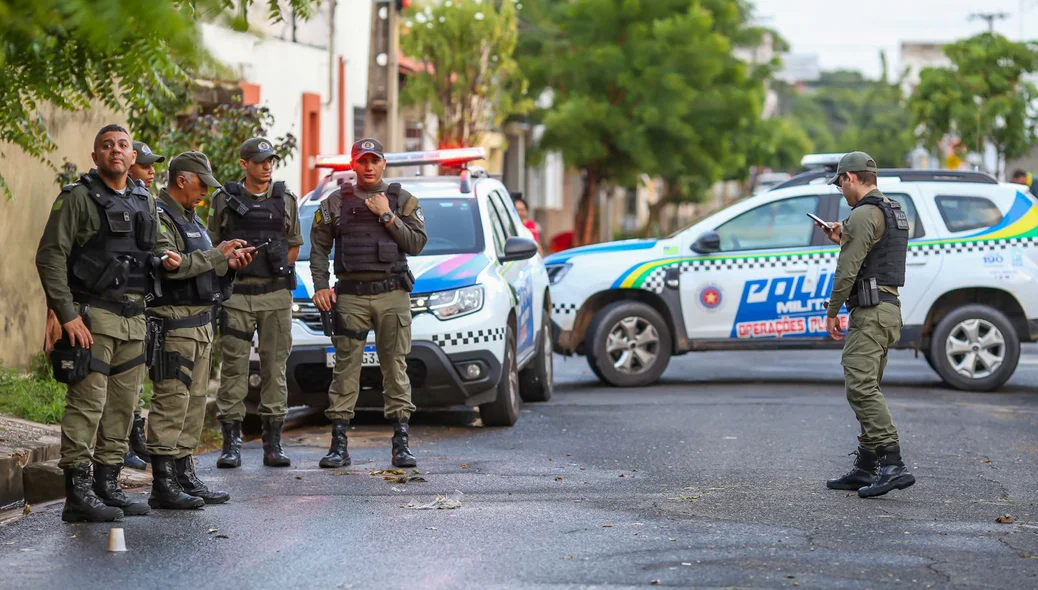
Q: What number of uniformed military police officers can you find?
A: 6